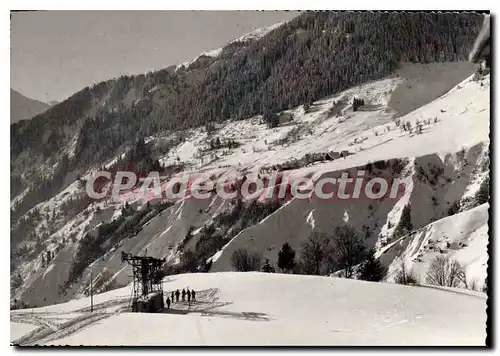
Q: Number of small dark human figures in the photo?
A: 6